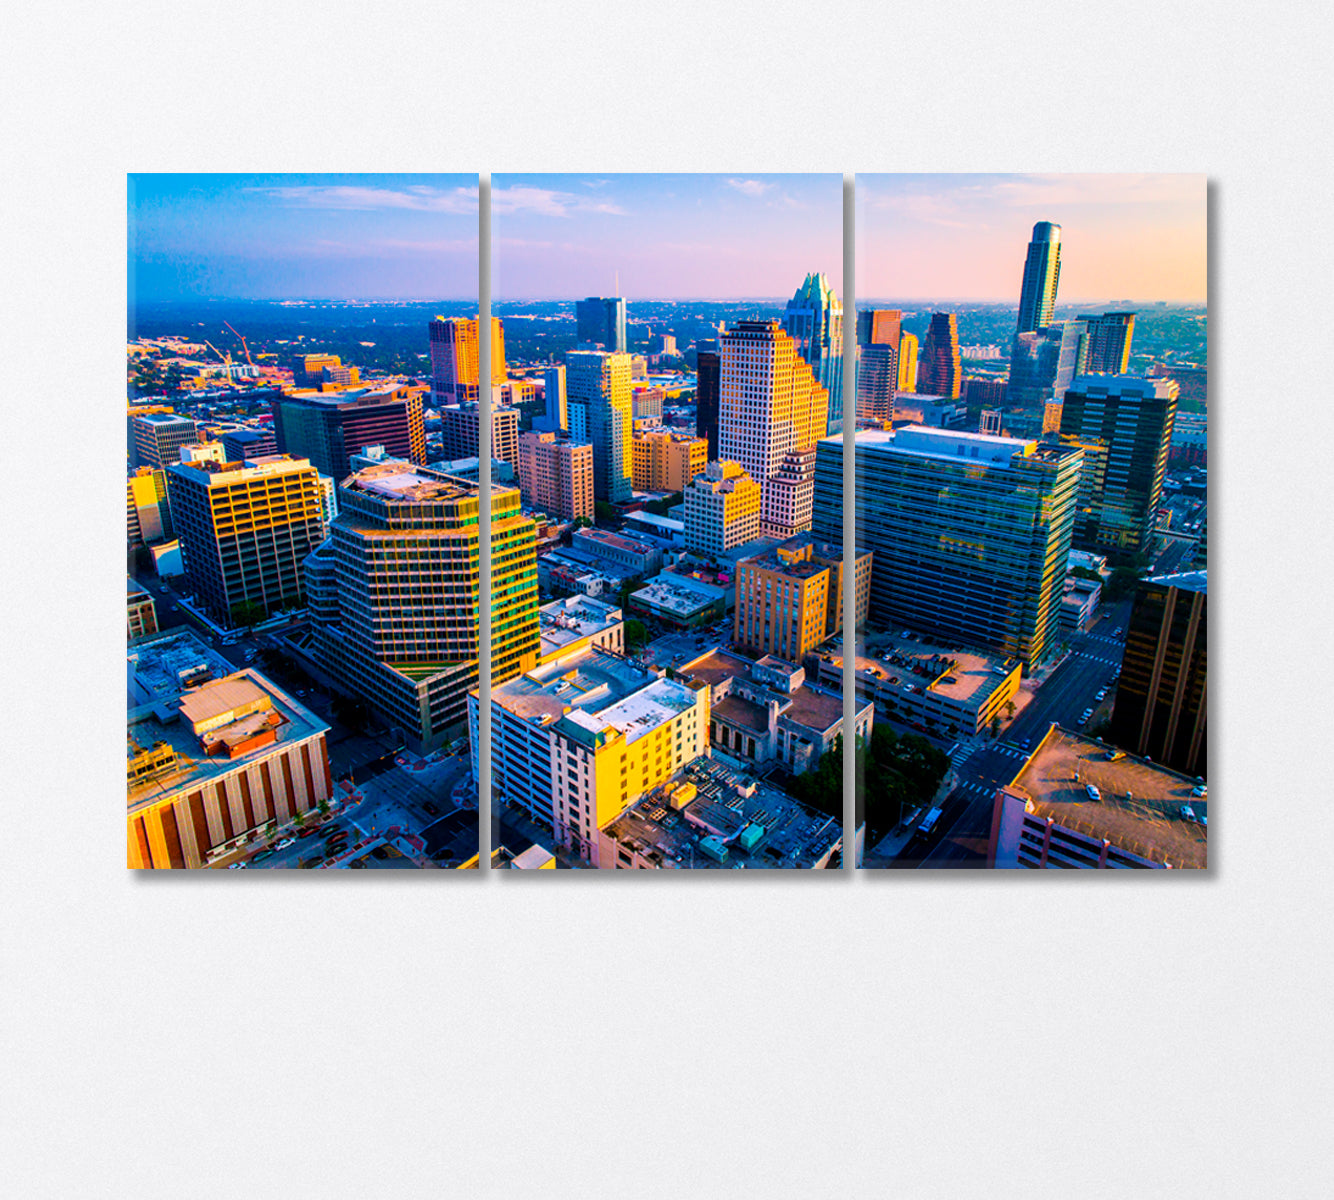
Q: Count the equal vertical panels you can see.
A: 3